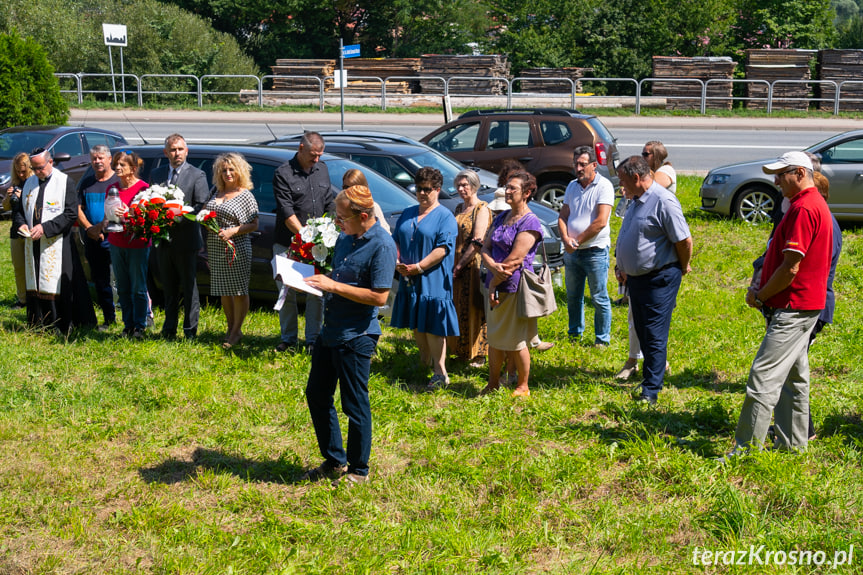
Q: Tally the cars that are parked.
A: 6